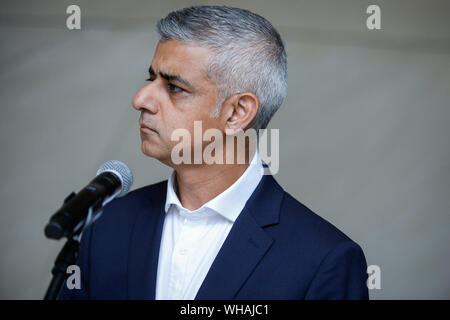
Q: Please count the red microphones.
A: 0